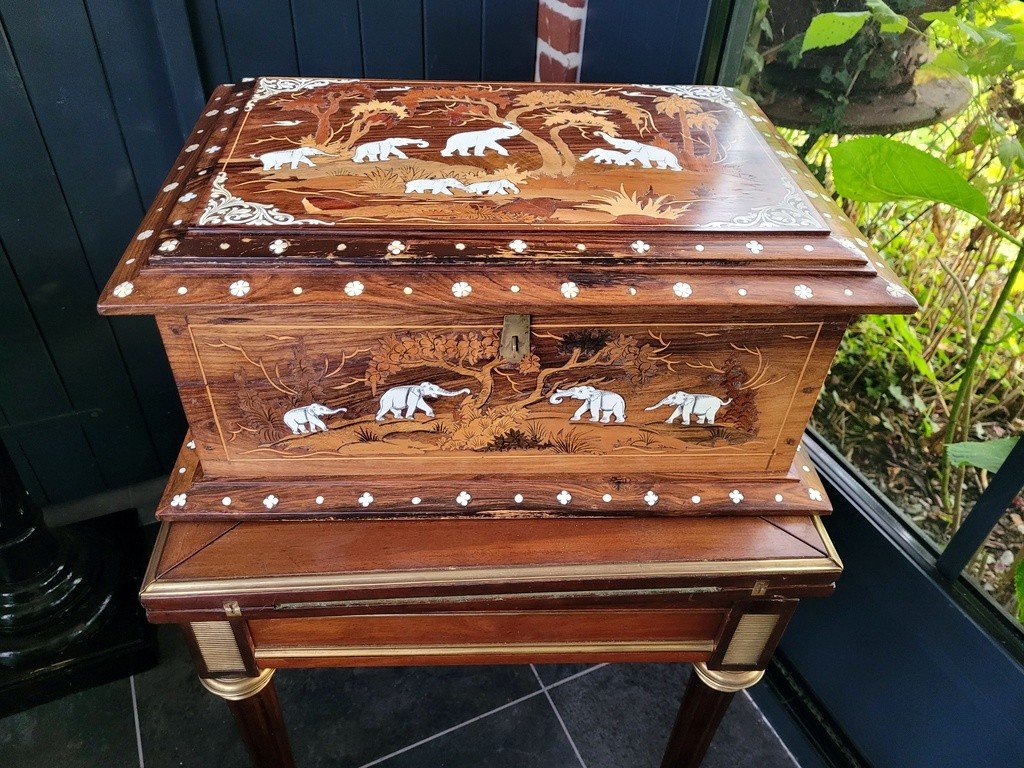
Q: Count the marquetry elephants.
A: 11